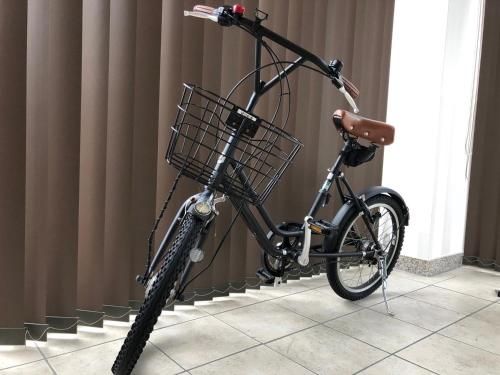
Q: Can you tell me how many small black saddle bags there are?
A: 1